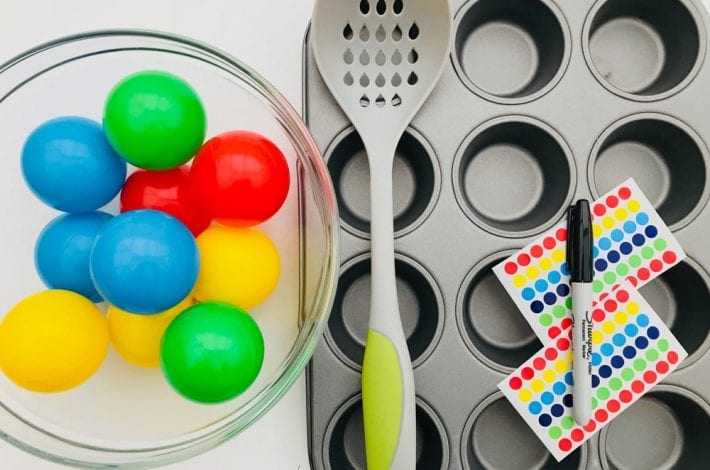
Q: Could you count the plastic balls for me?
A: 10